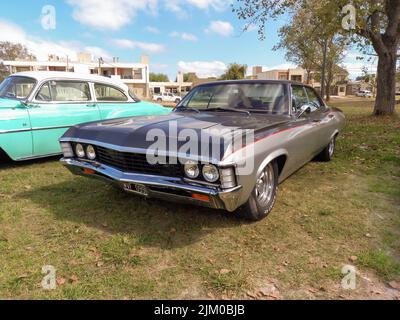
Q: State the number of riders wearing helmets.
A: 0